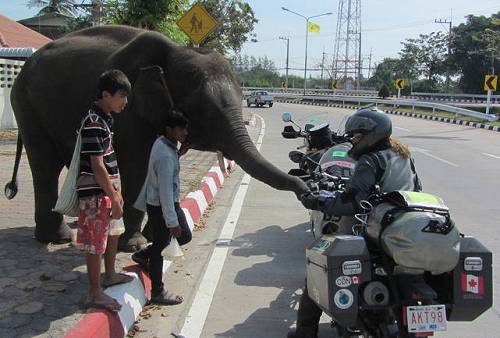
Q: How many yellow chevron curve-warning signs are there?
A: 4